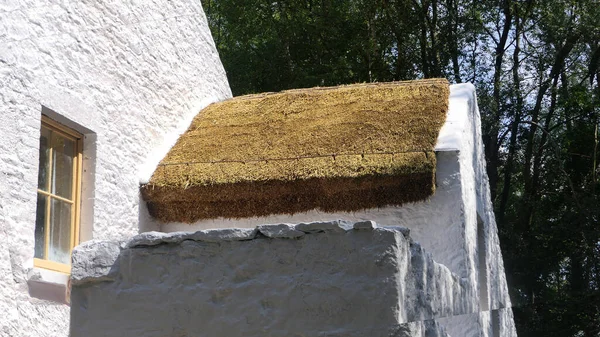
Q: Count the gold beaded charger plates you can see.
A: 0